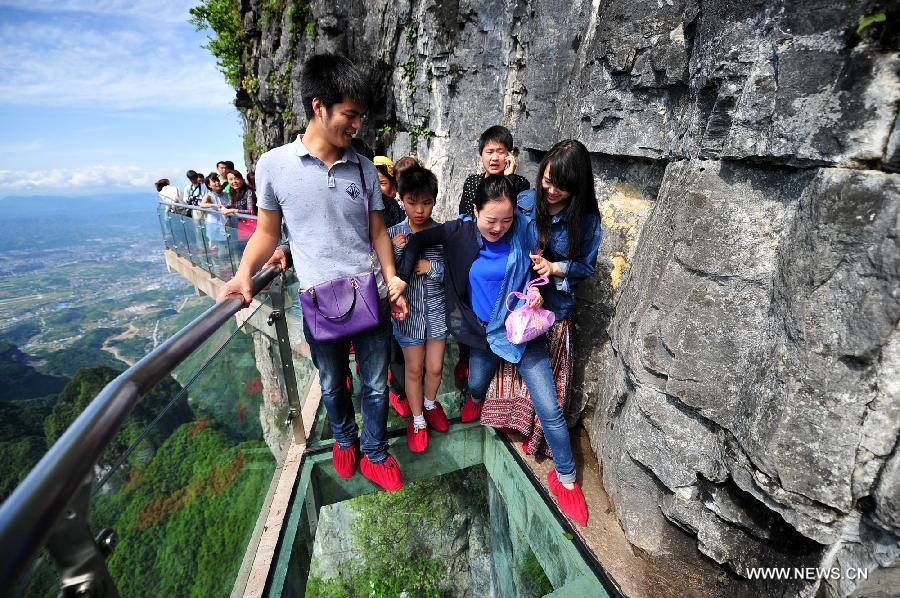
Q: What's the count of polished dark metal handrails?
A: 1